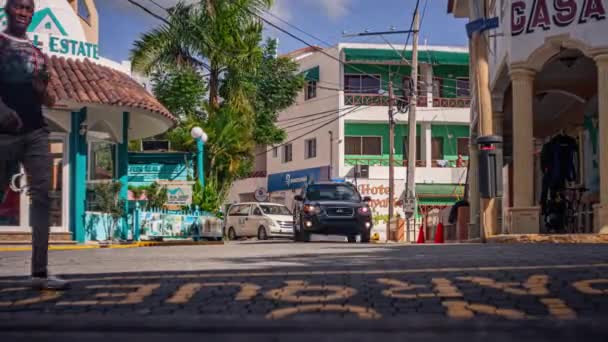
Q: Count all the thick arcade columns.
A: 2